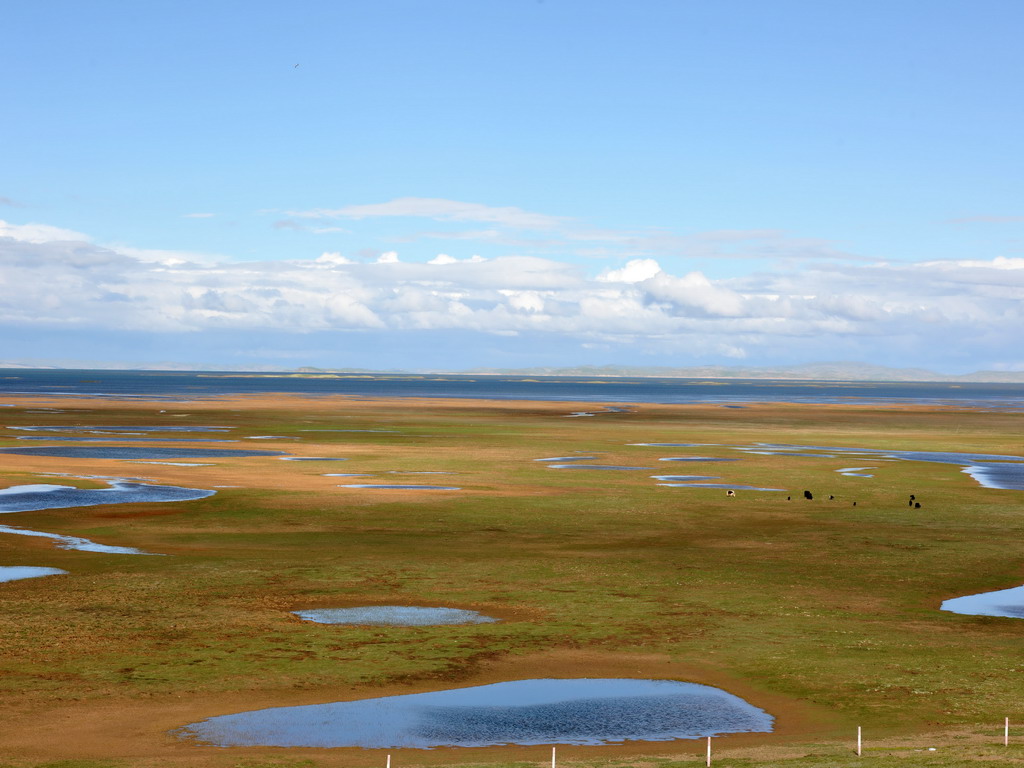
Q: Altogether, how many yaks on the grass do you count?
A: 8